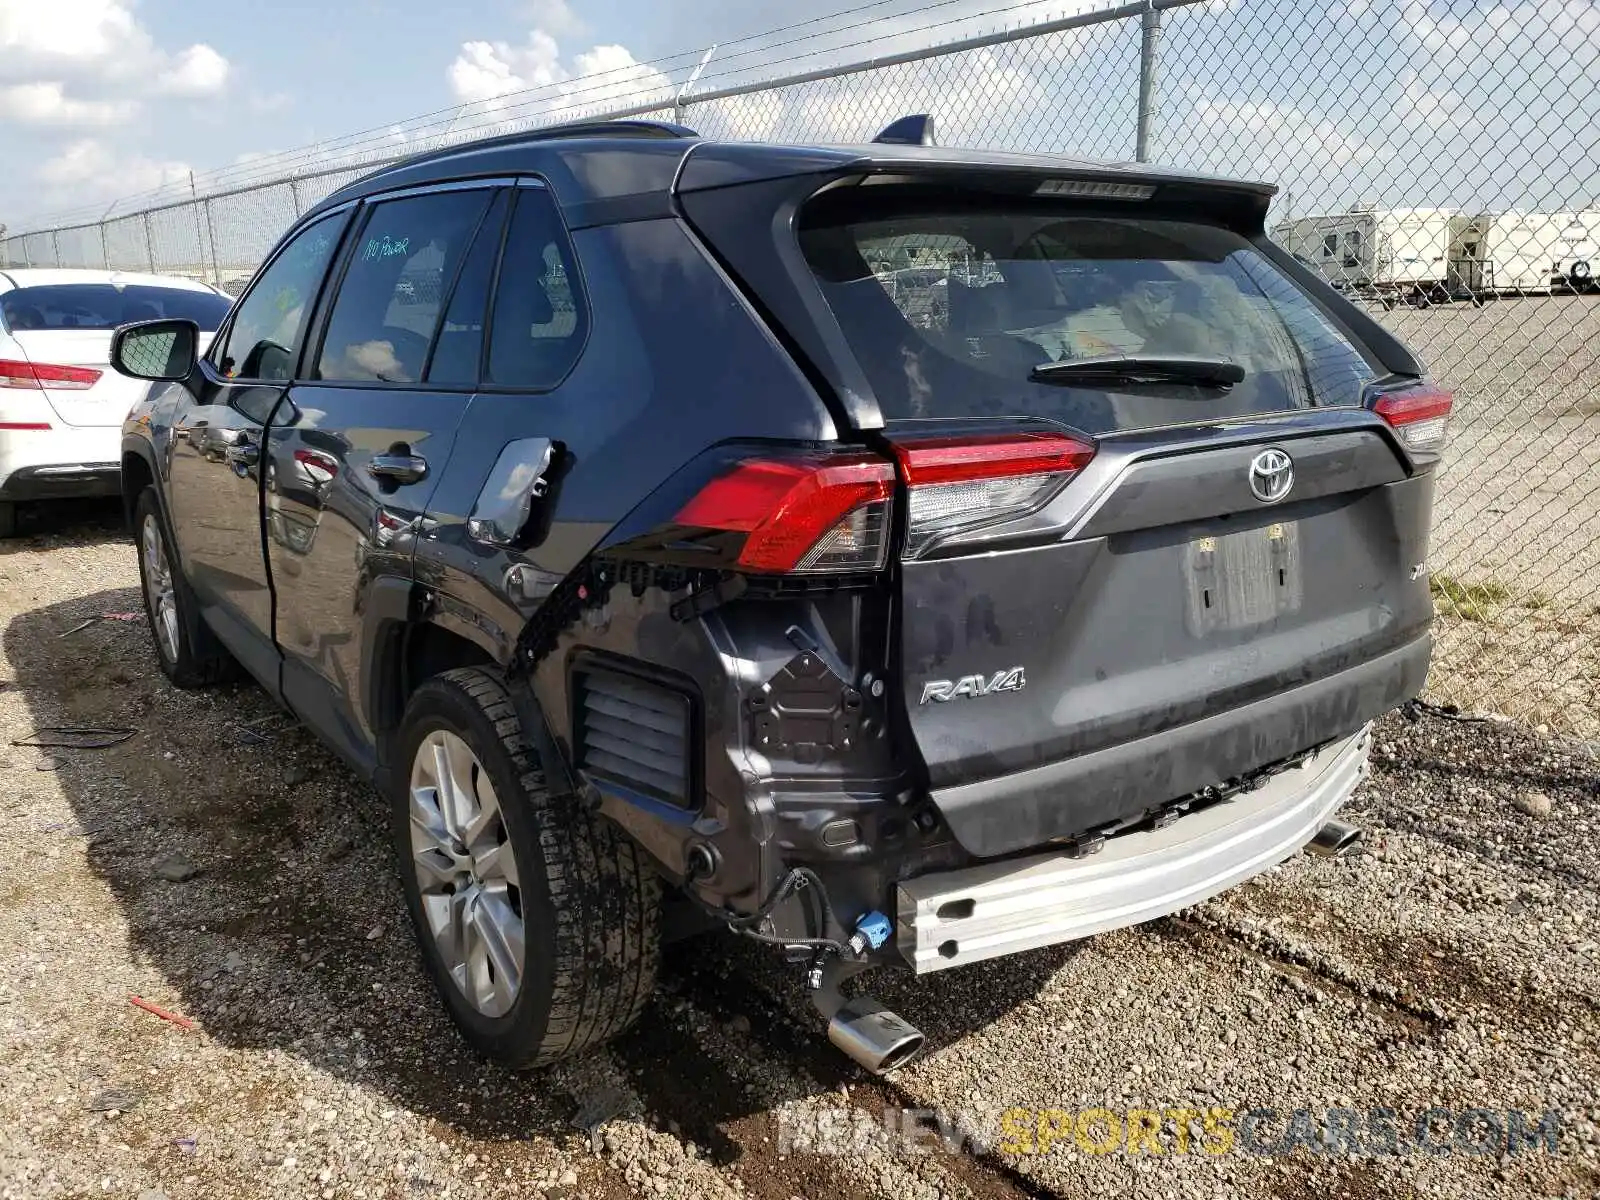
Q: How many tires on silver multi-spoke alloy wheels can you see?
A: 2